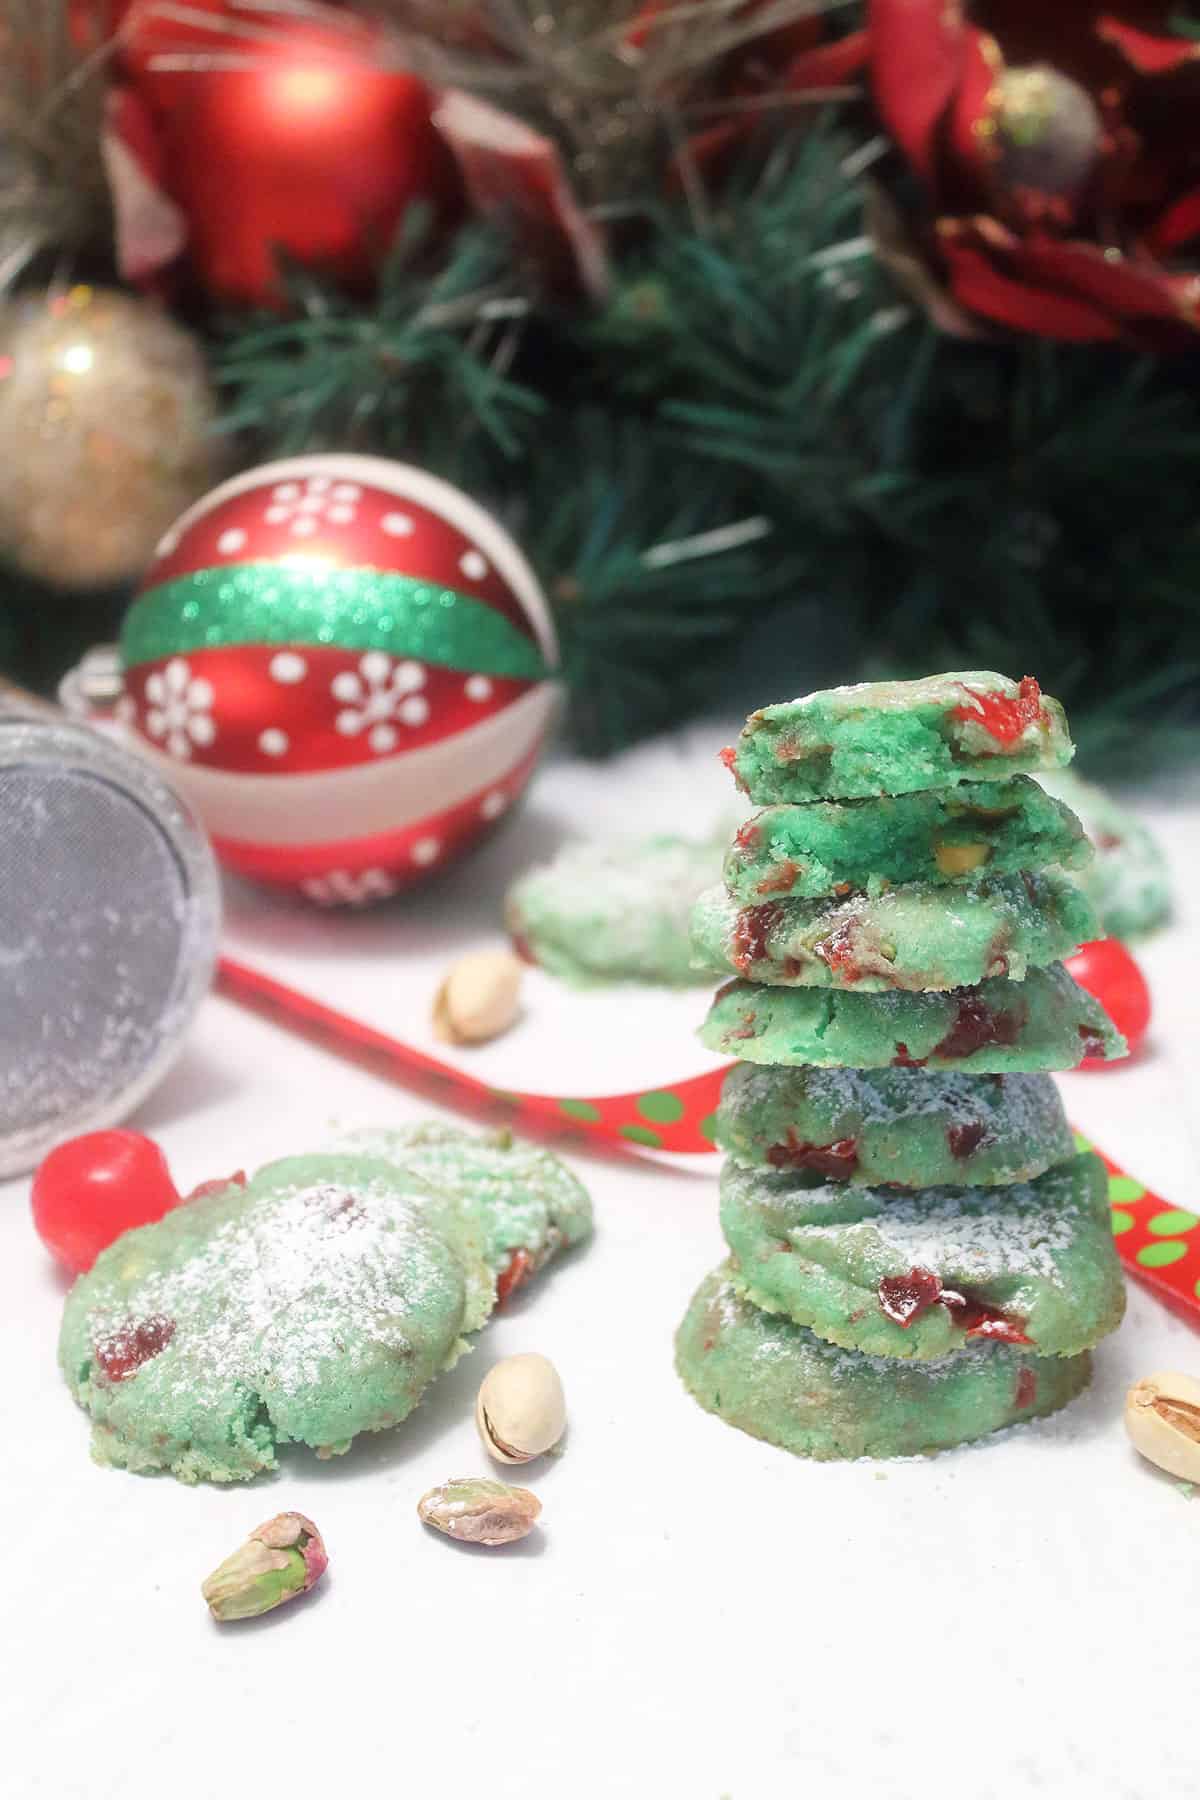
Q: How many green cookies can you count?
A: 11